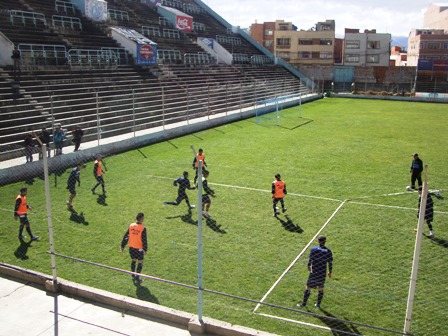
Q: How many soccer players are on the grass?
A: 11